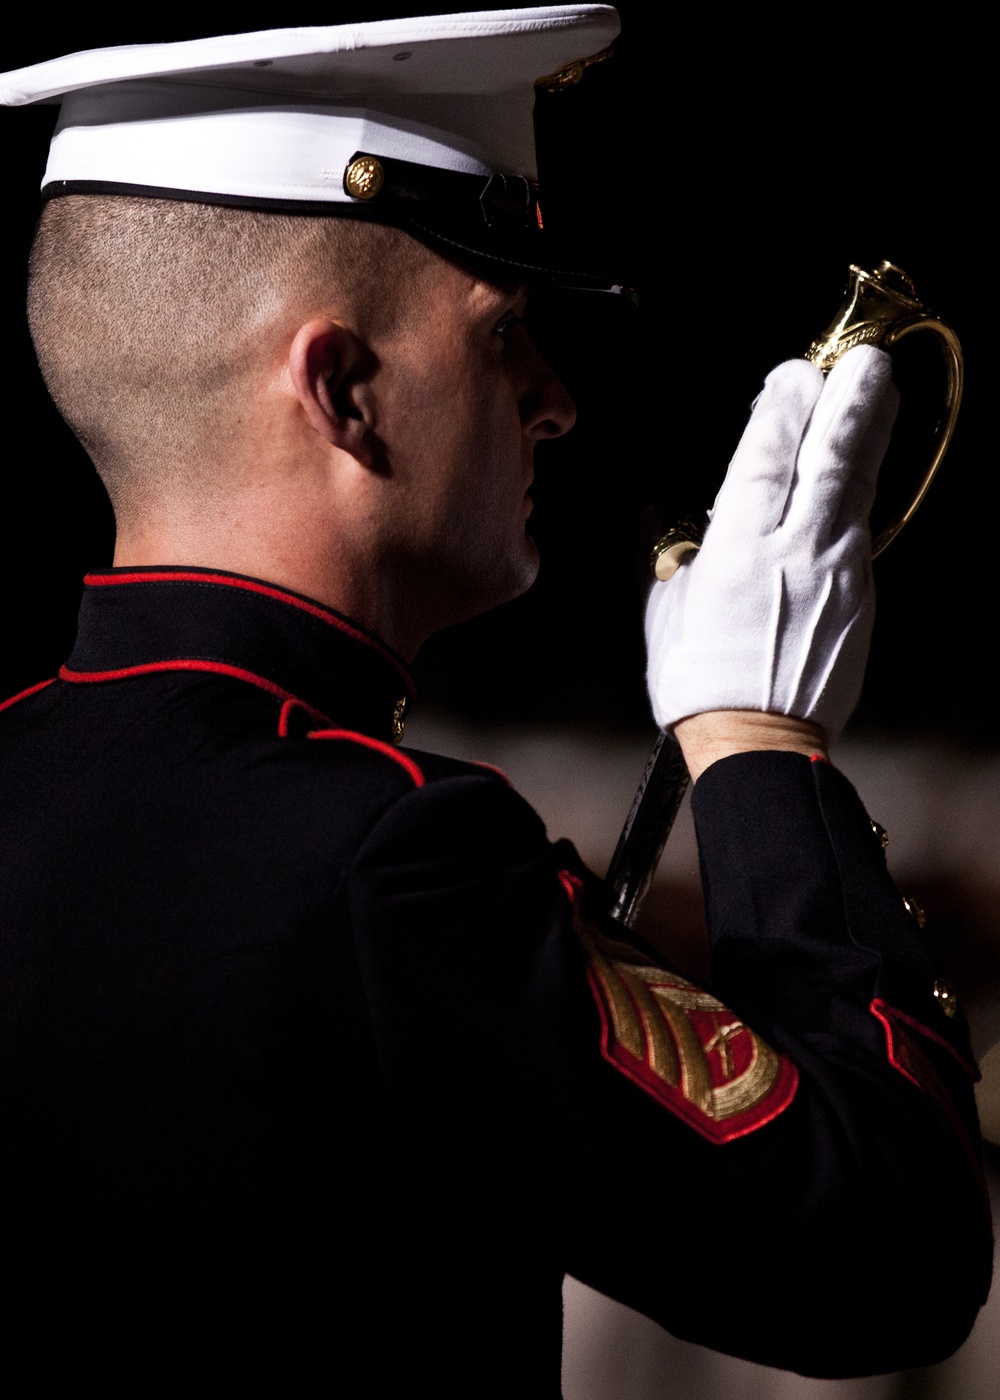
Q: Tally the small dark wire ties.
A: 0